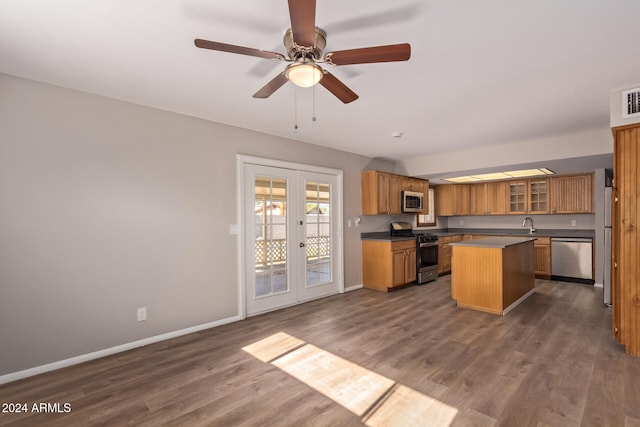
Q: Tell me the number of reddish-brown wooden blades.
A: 5